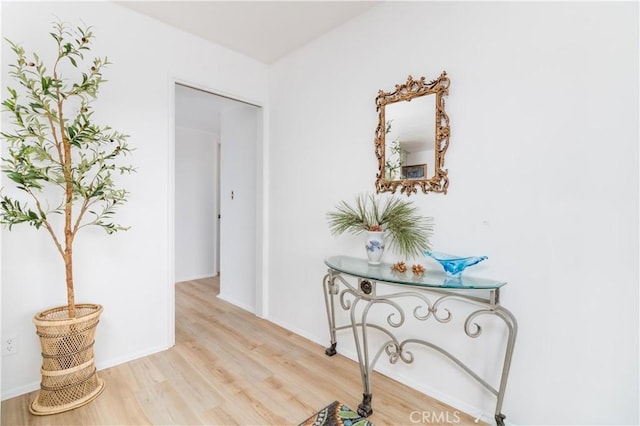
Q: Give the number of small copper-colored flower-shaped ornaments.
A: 2